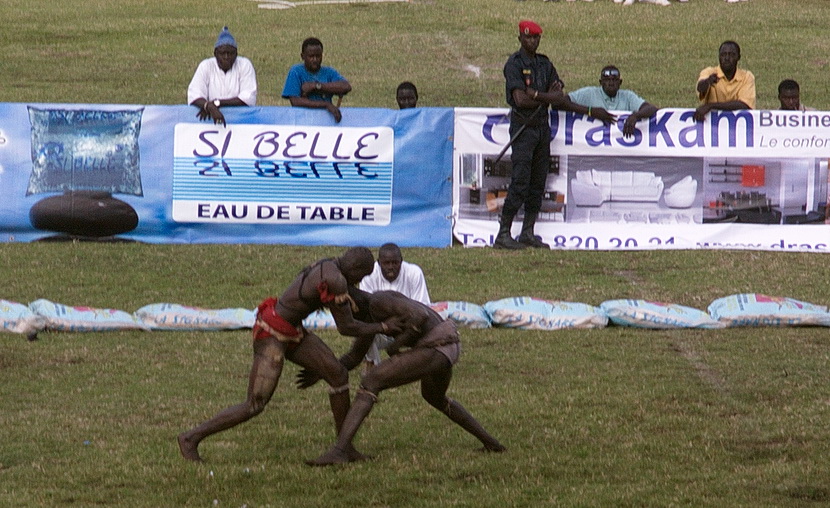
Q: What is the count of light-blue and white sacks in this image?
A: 8